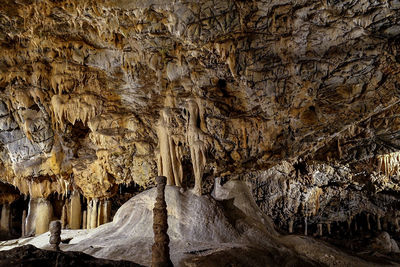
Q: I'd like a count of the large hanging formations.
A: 2